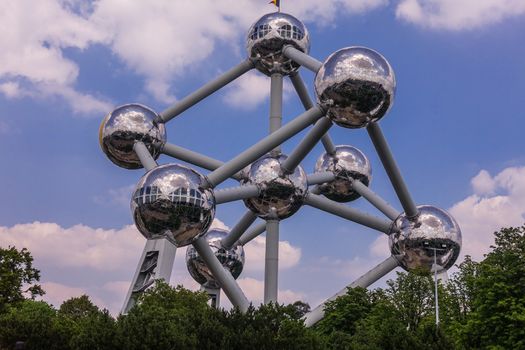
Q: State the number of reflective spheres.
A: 8